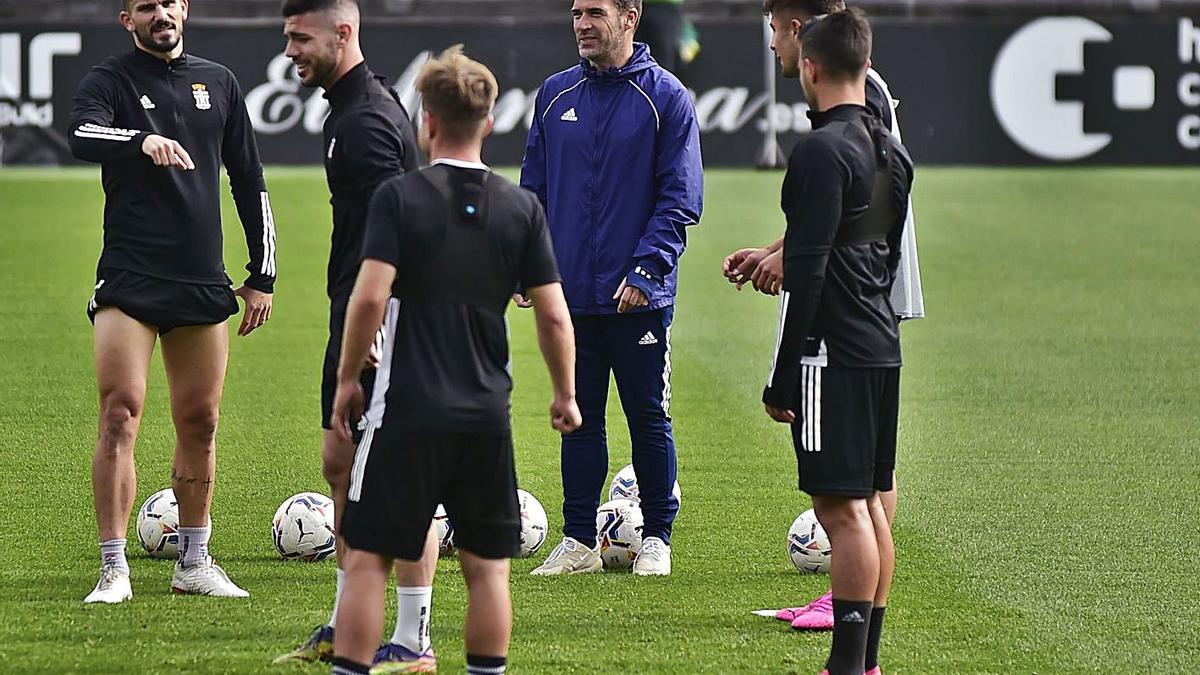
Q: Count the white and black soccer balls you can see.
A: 7